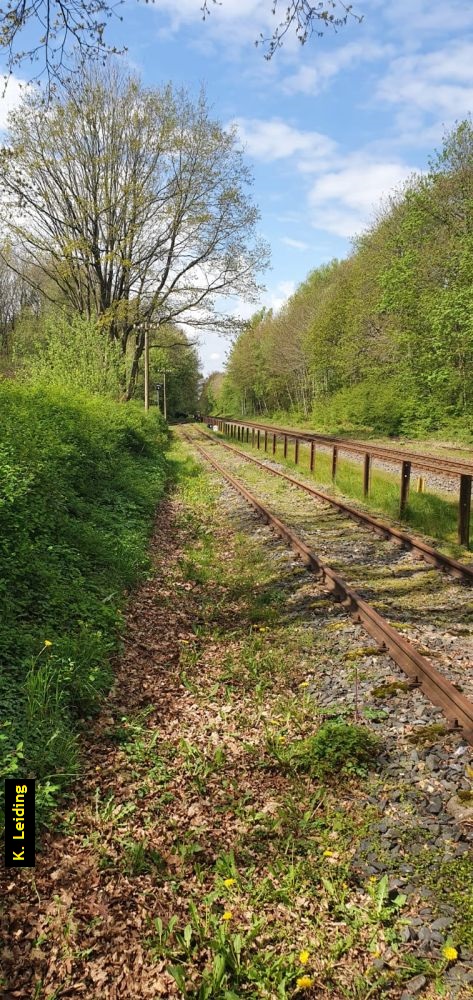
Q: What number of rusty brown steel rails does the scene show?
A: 4